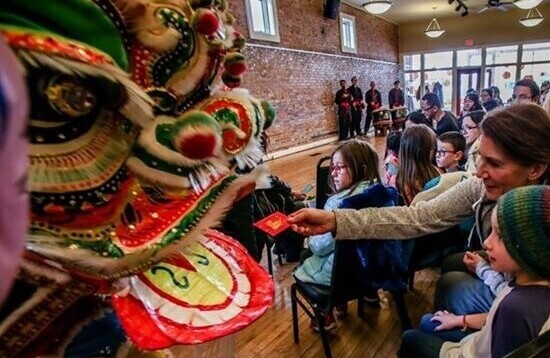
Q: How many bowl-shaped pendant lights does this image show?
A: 4